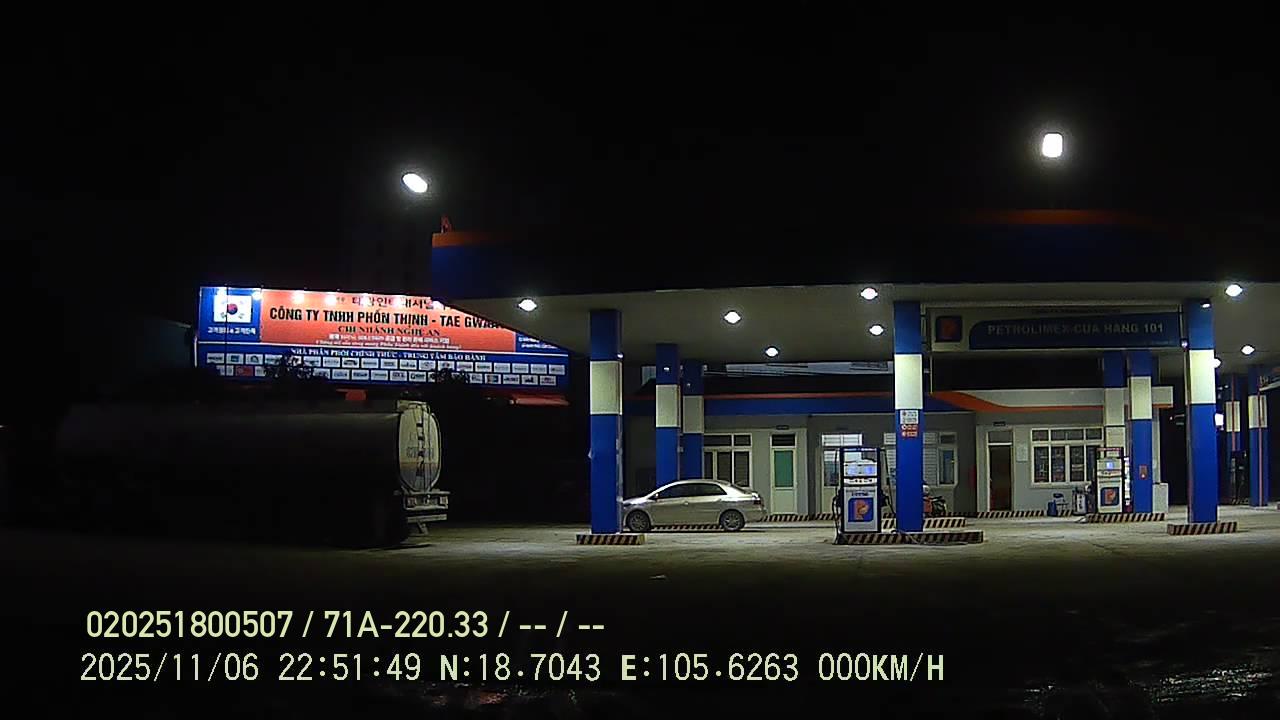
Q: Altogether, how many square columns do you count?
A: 9